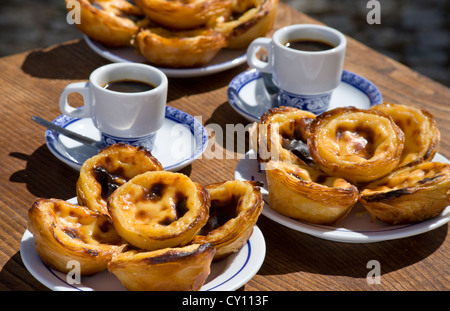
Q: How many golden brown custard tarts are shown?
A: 14